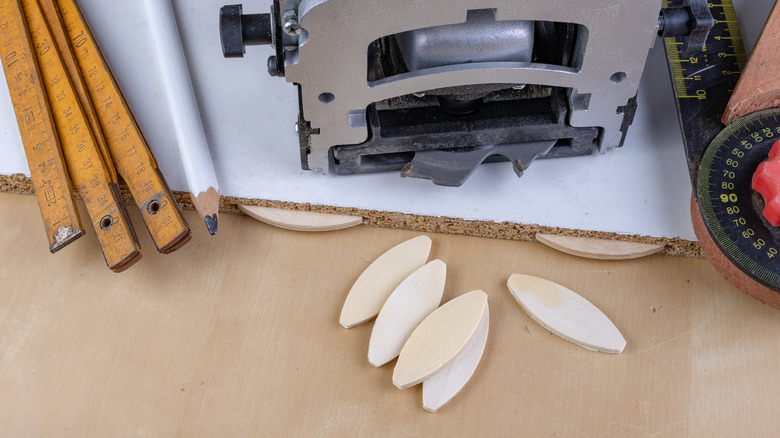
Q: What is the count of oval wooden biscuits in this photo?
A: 7